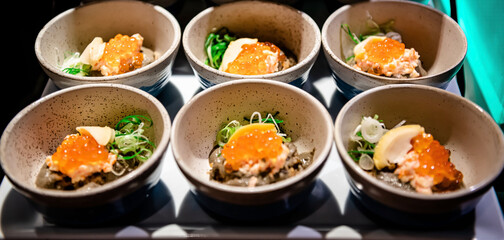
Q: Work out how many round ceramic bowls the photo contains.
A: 6